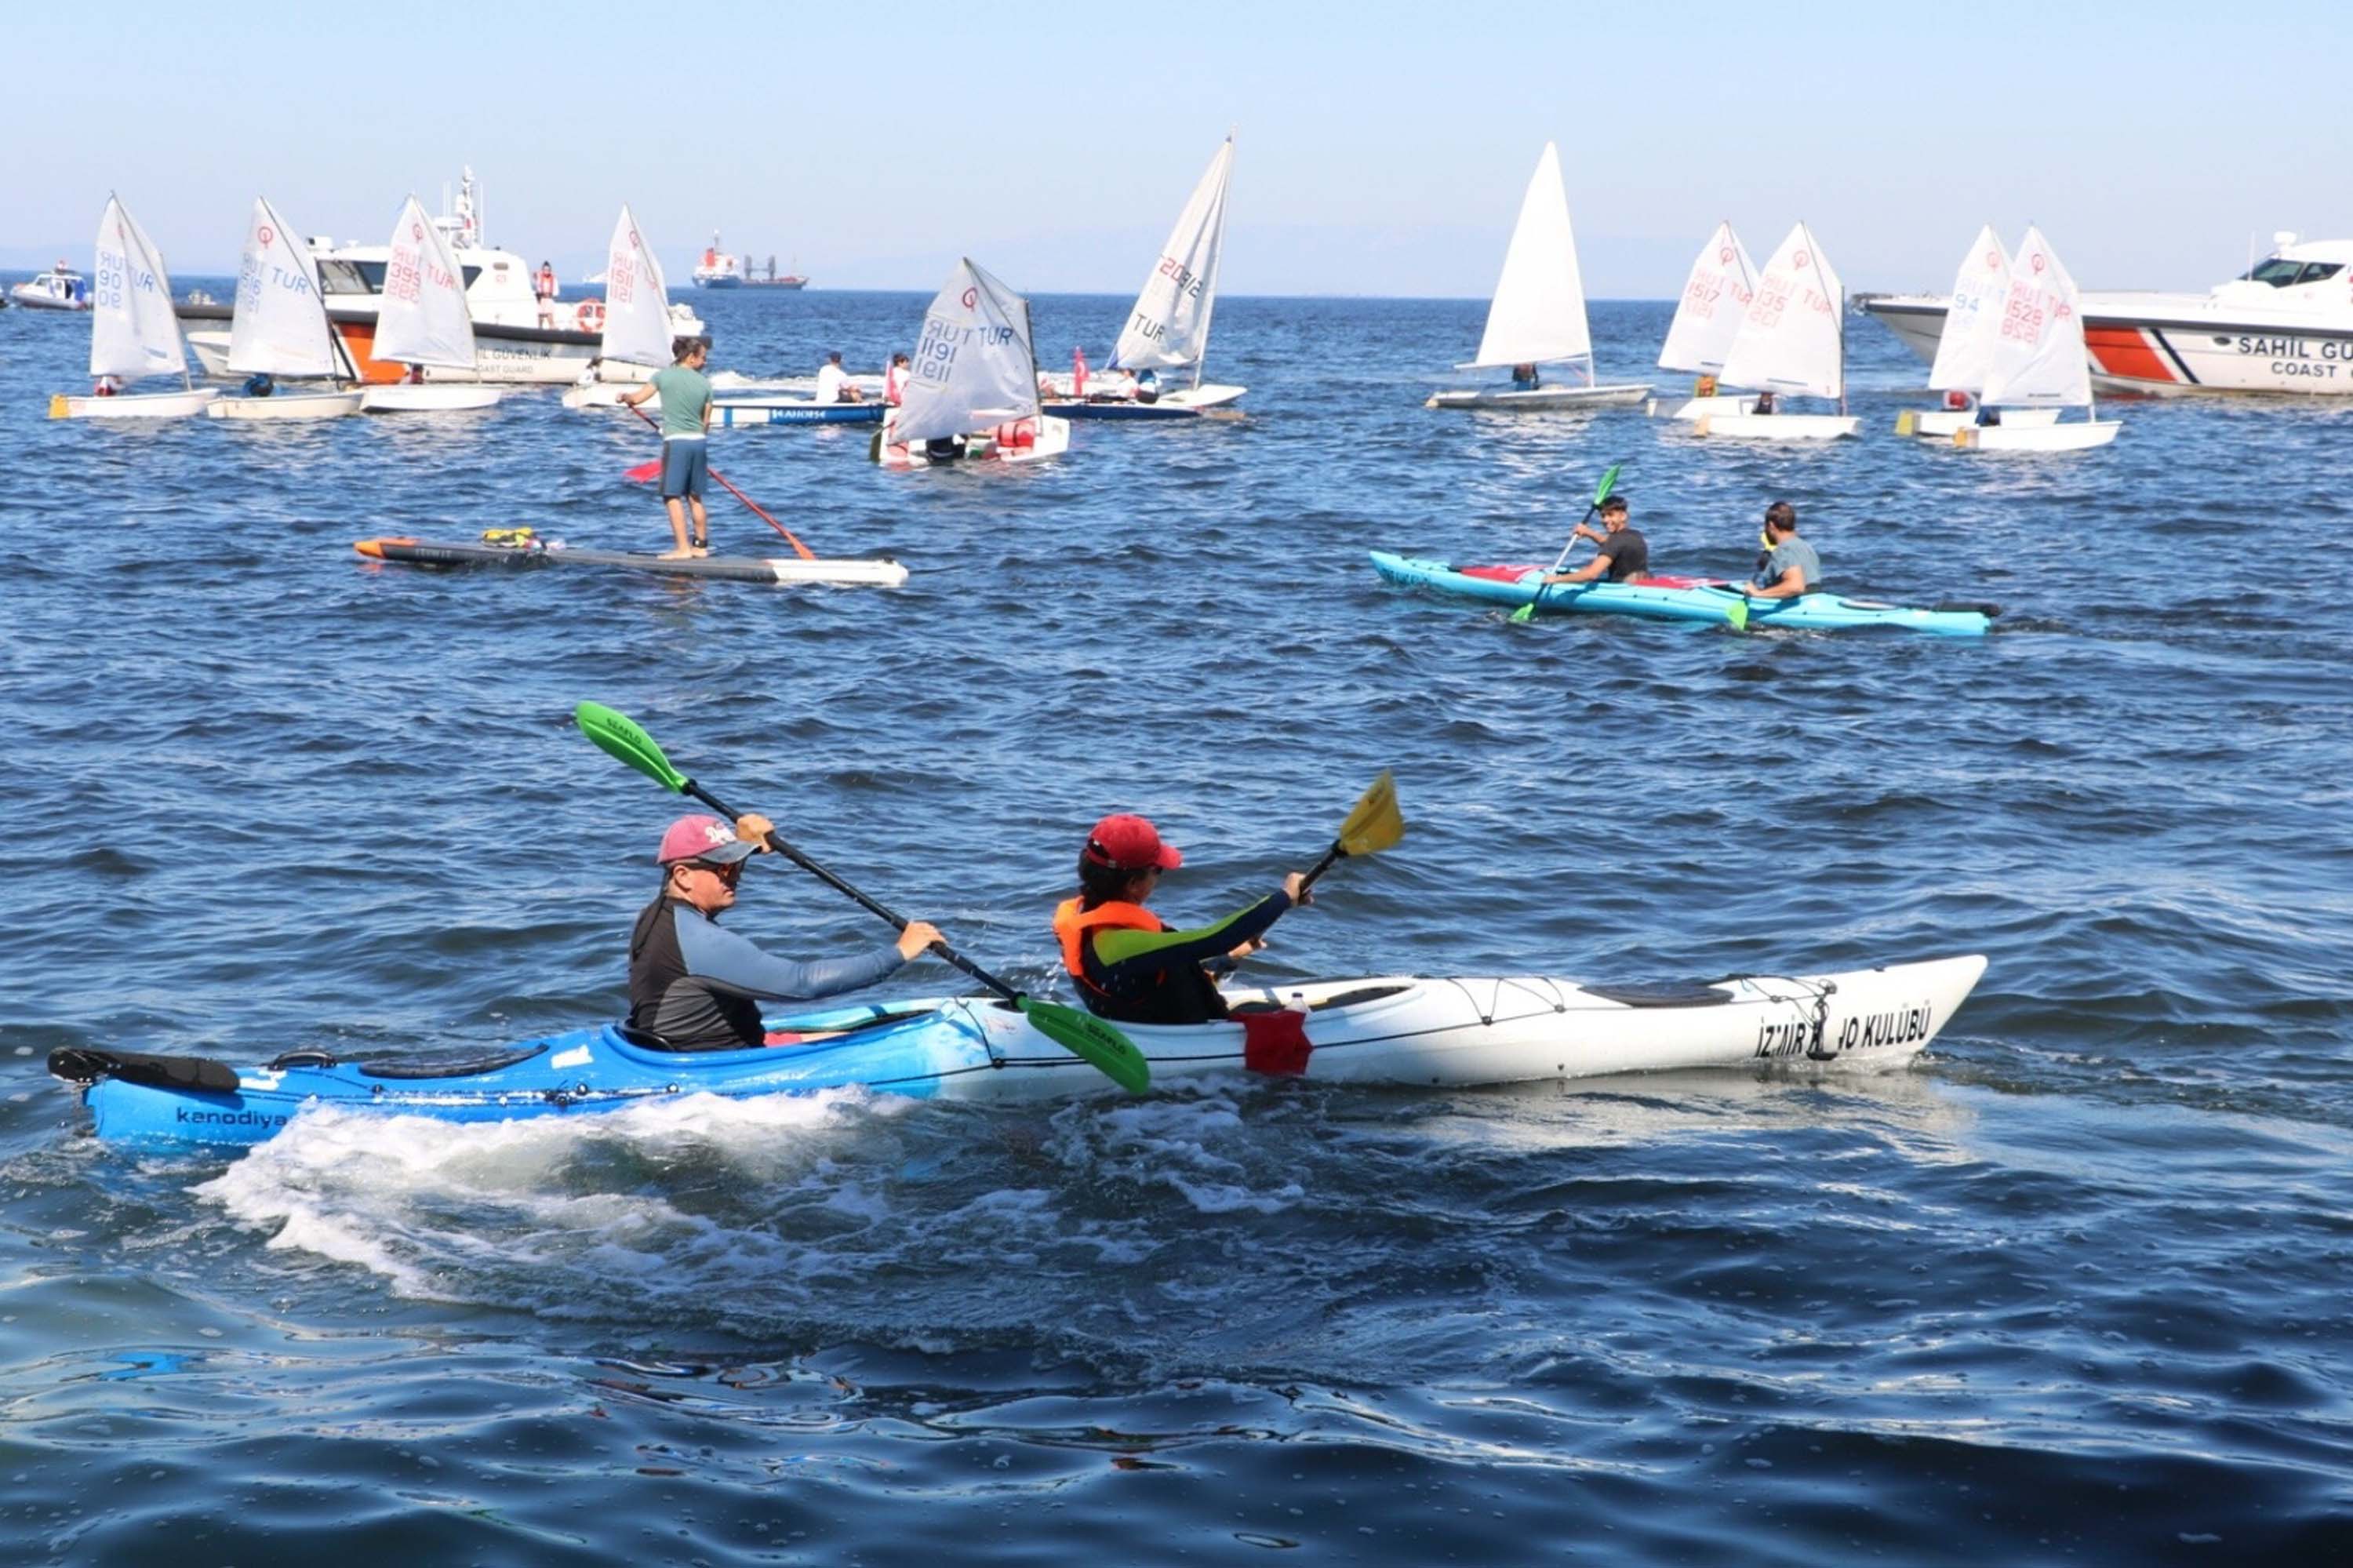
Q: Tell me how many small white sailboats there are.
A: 11